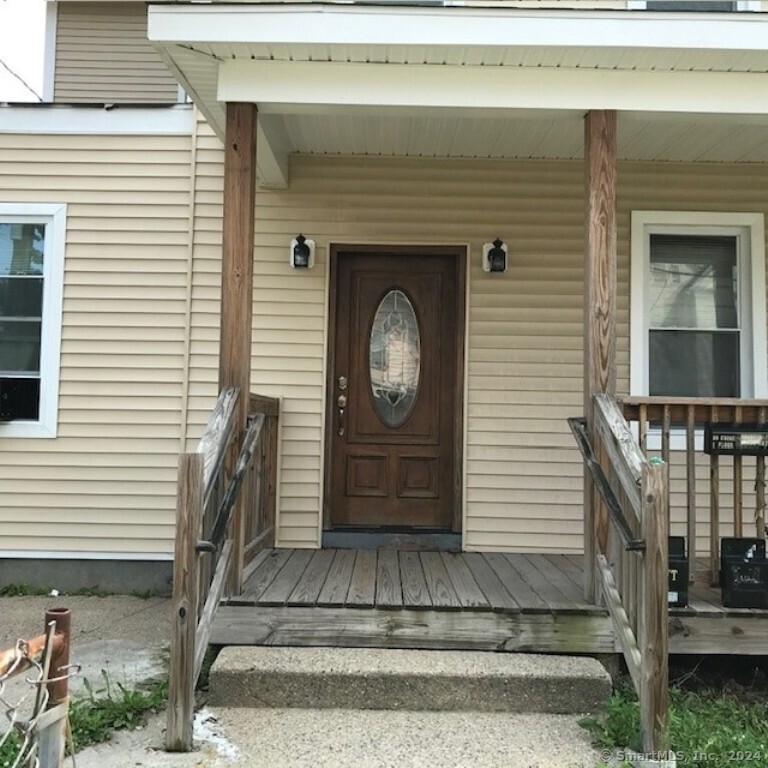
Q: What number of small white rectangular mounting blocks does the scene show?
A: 2